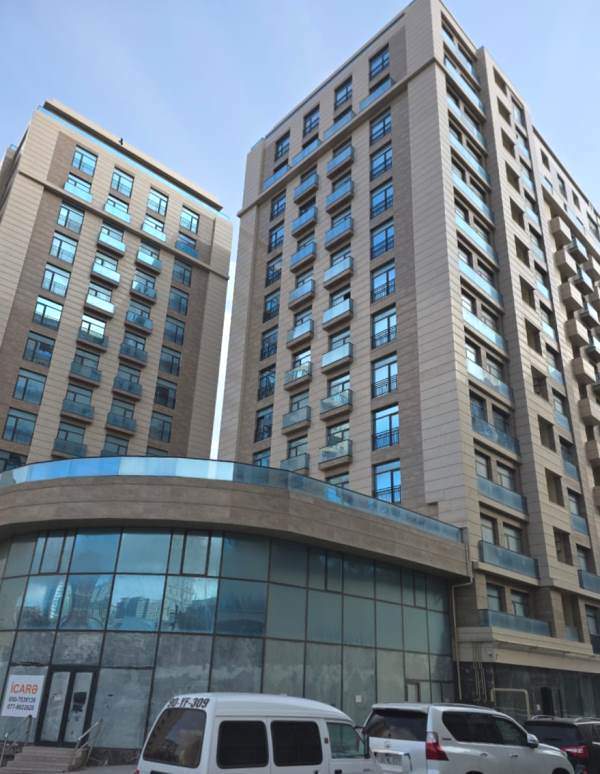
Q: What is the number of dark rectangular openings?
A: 12